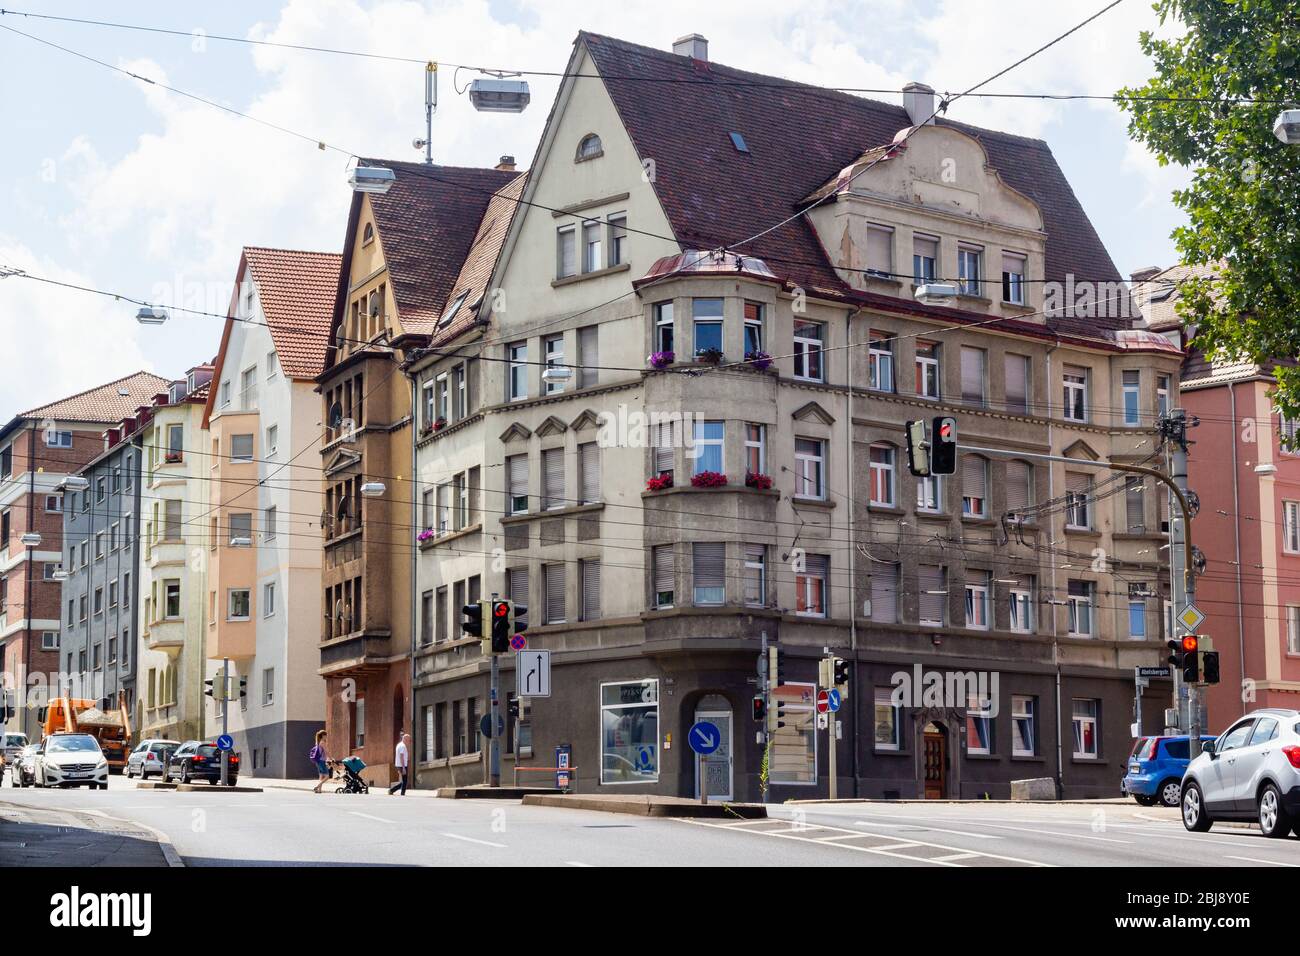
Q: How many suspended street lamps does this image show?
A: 12